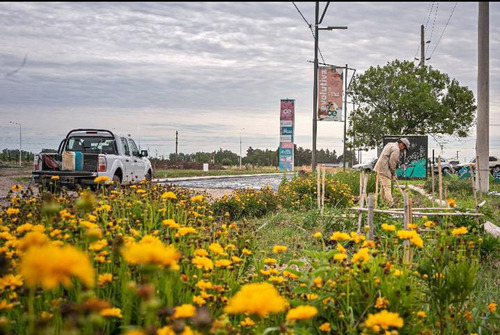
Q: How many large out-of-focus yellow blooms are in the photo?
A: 3